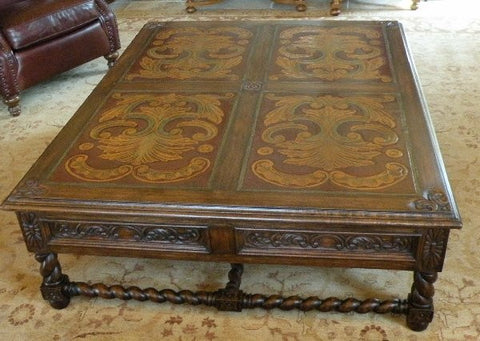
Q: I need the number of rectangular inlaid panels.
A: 4